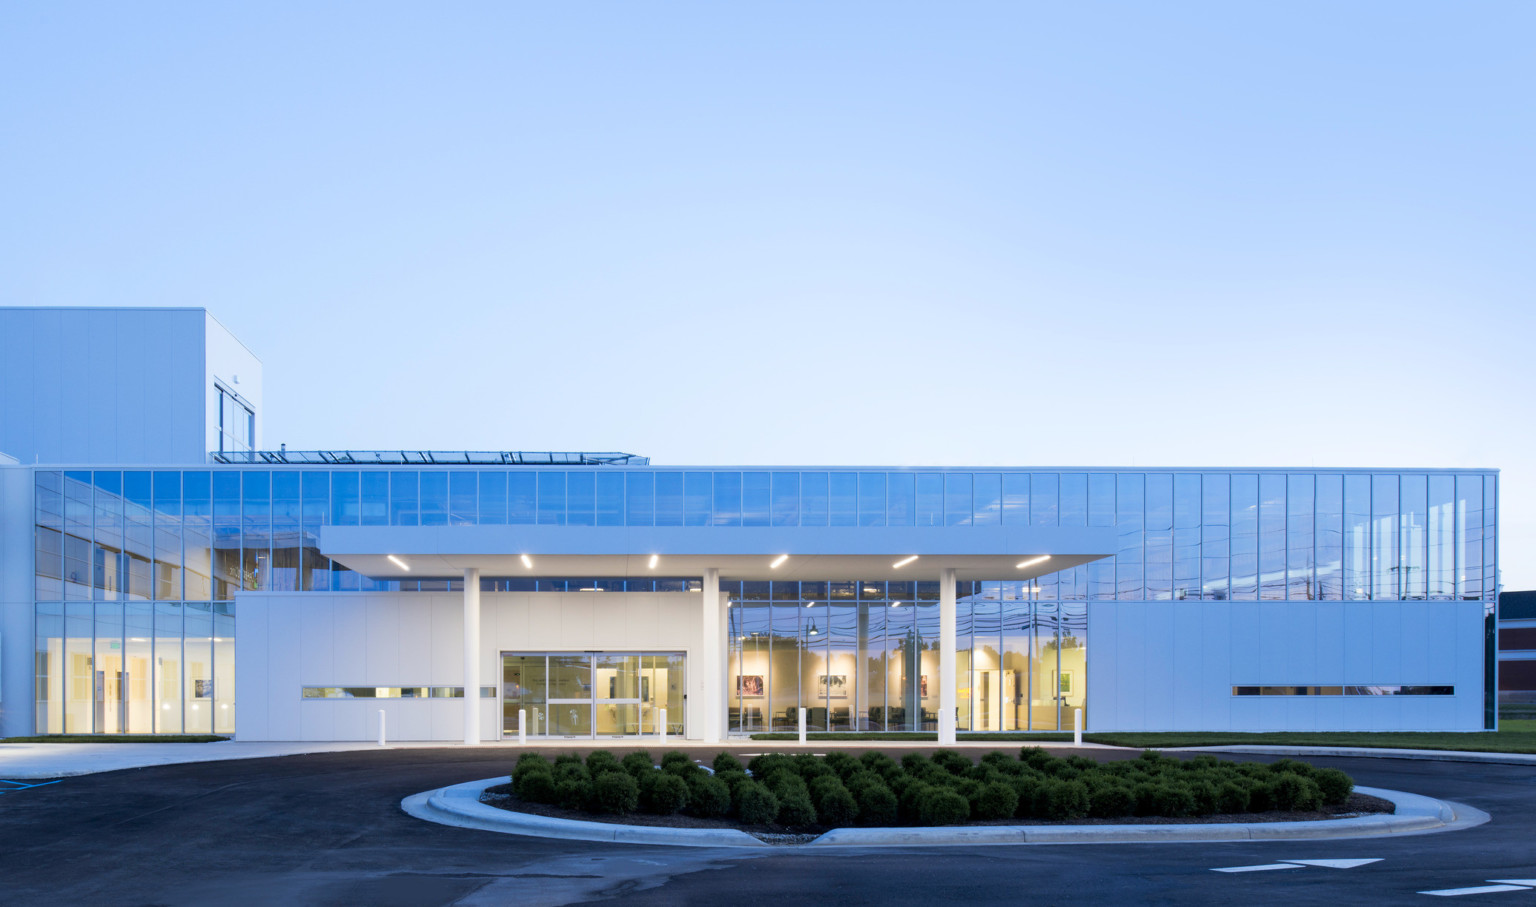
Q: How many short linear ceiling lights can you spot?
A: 6